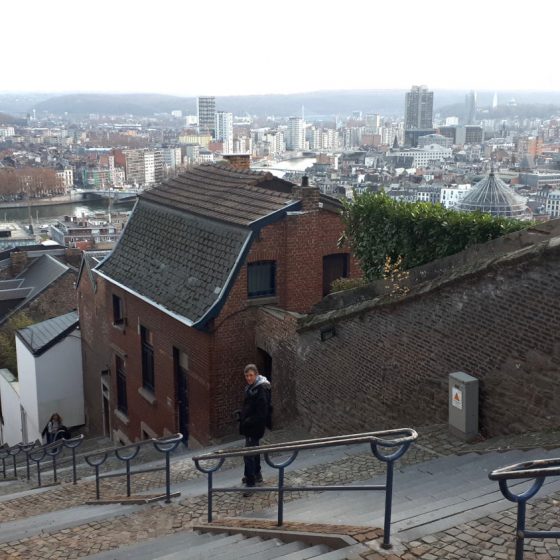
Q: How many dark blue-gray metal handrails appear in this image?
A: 5